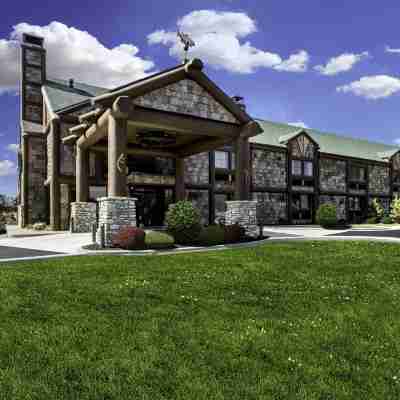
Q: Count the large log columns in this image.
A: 4